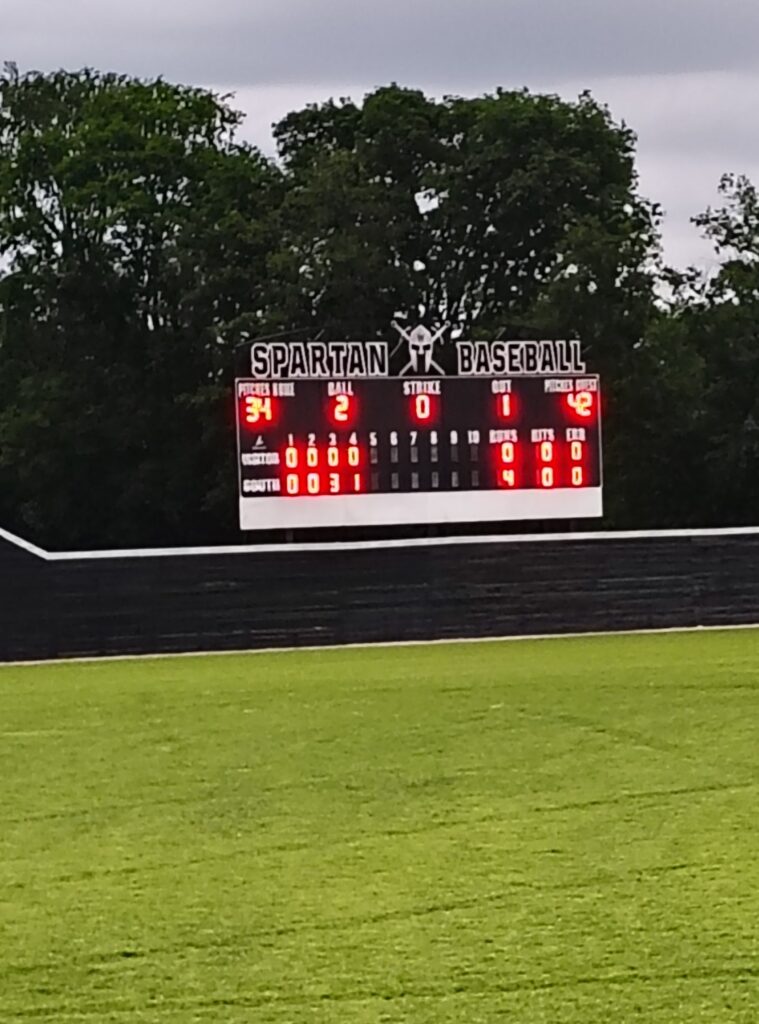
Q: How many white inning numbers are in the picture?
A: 10